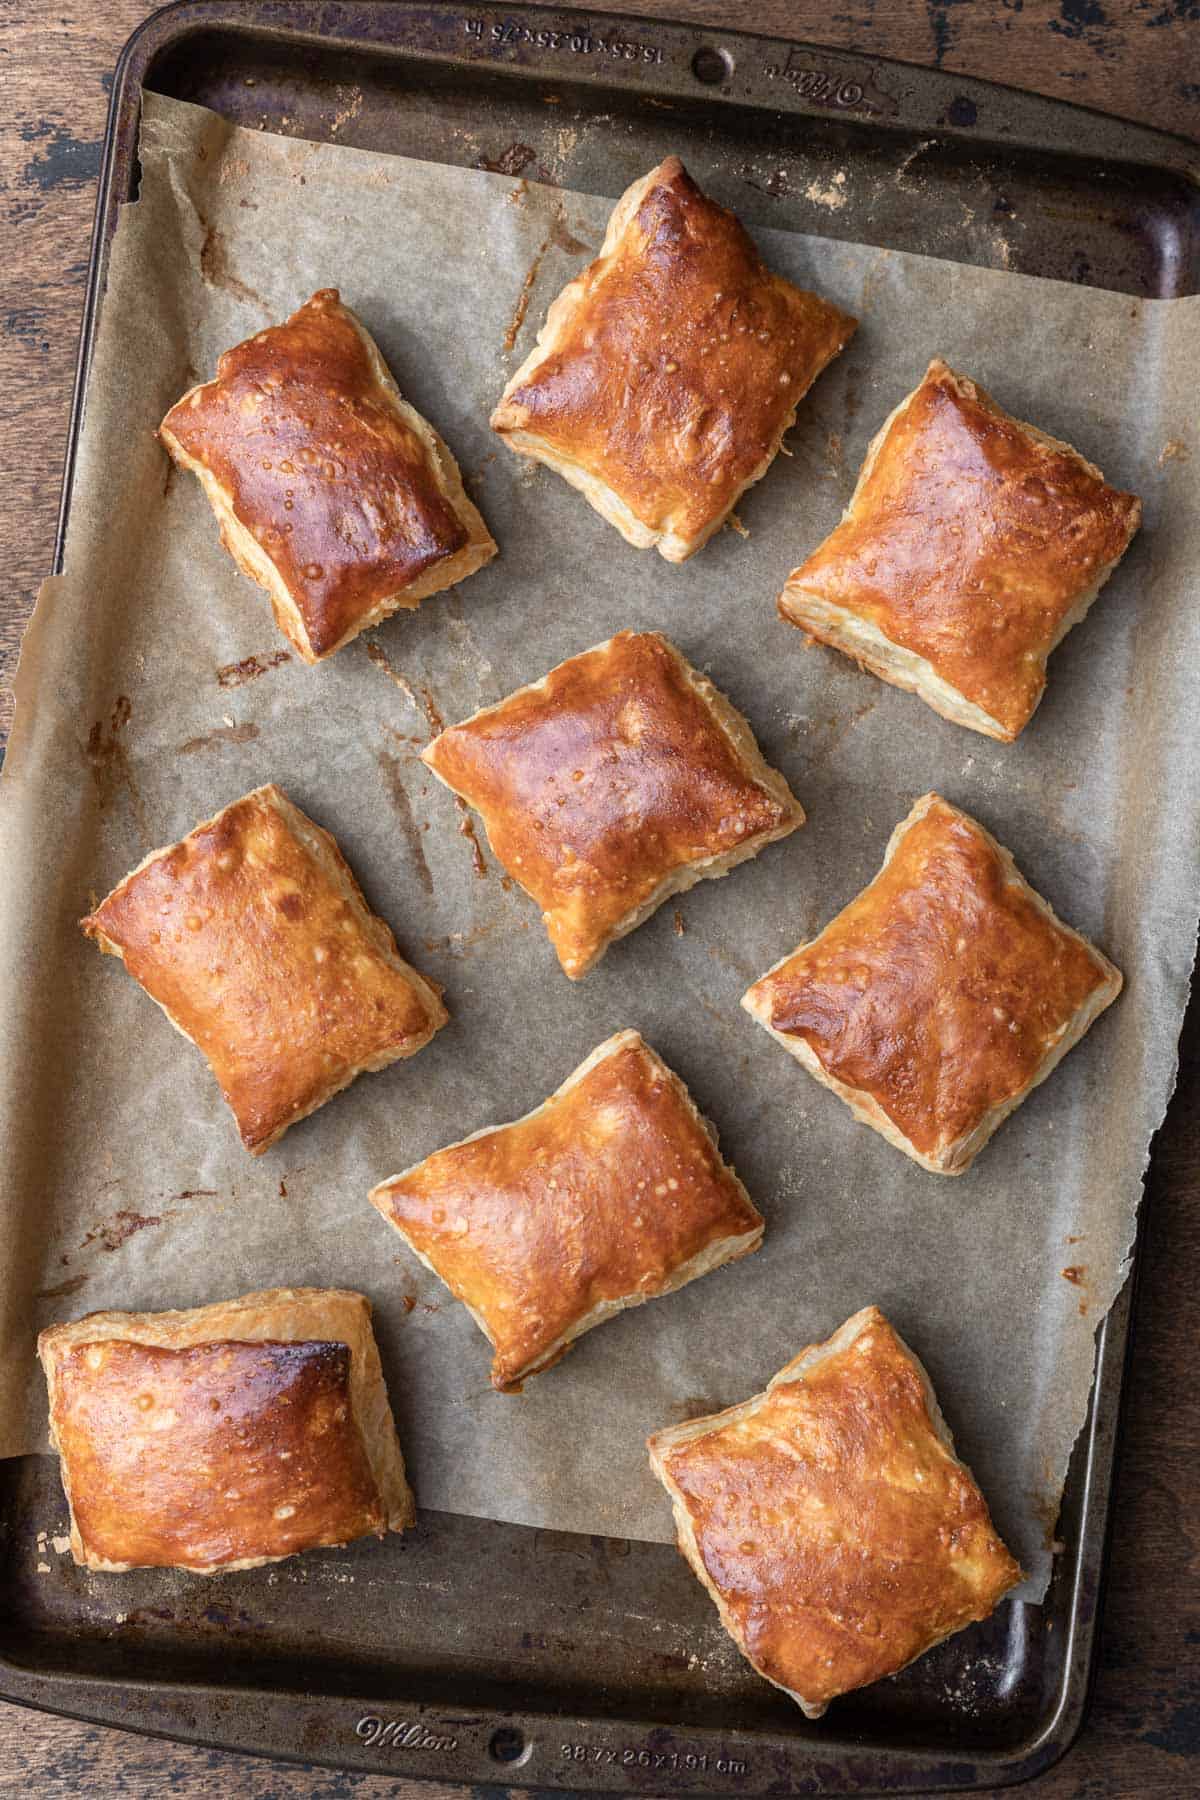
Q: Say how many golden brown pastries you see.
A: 9